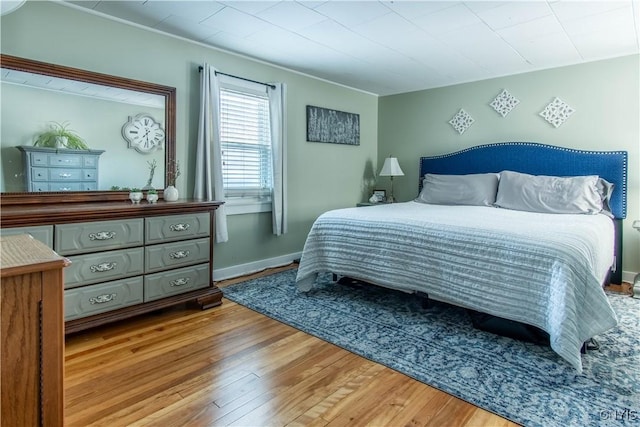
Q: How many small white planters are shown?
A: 2